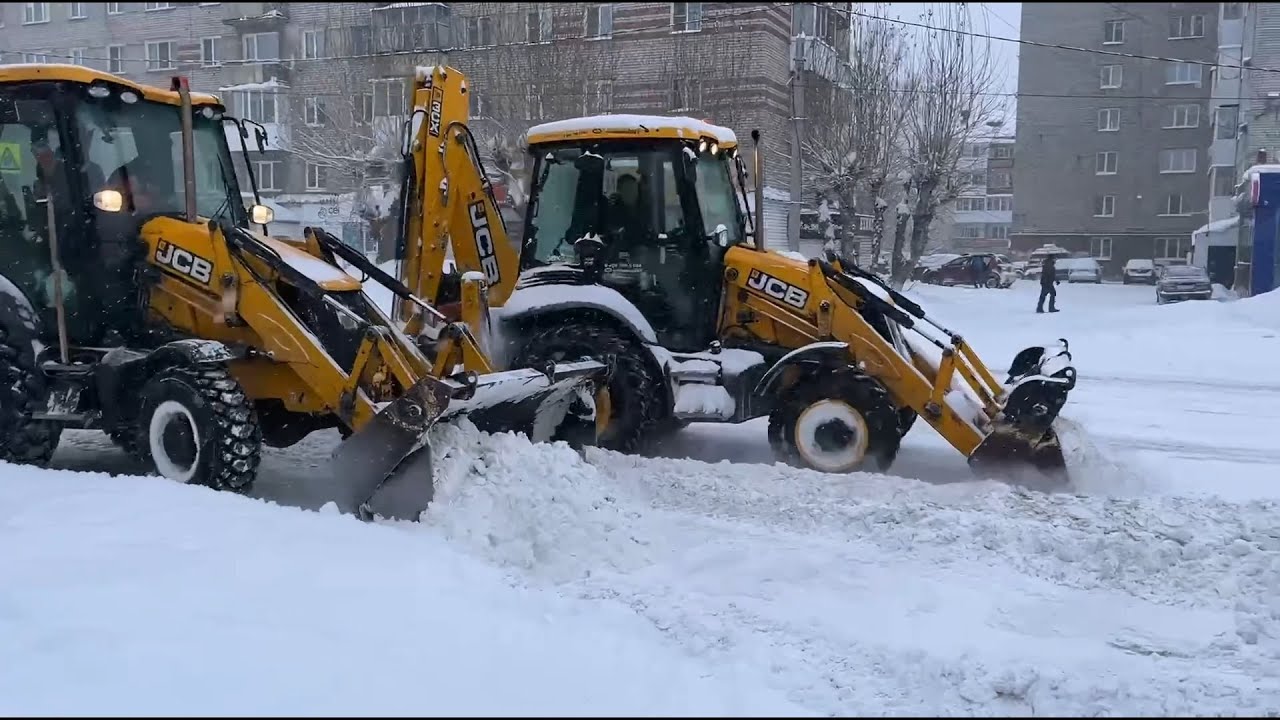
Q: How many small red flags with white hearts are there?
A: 0